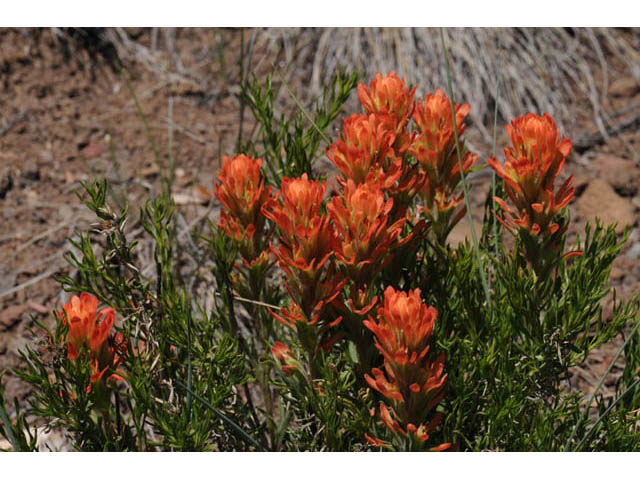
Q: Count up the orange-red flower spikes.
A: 9